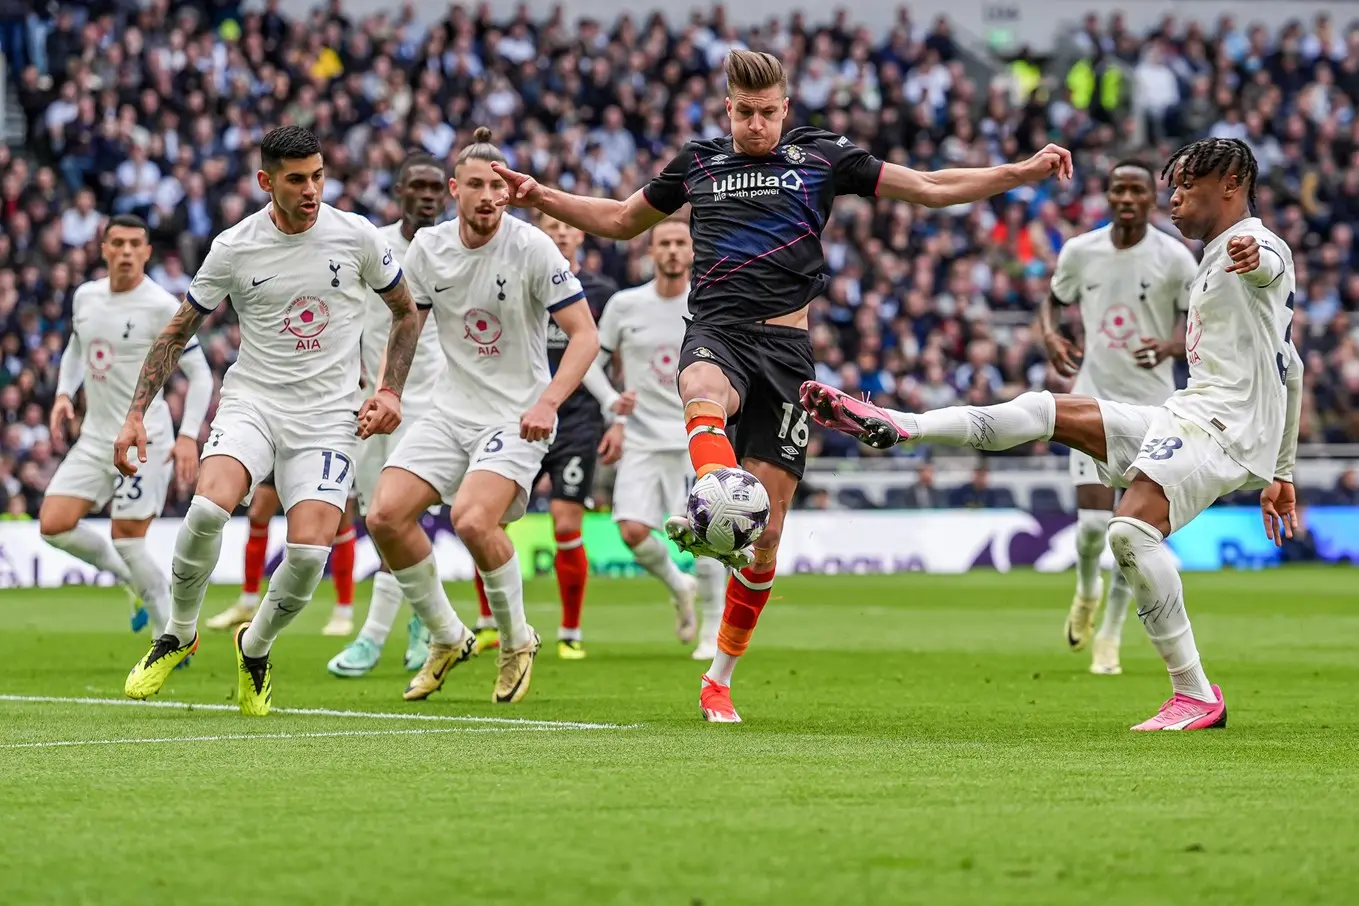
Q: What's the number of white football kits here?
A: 7